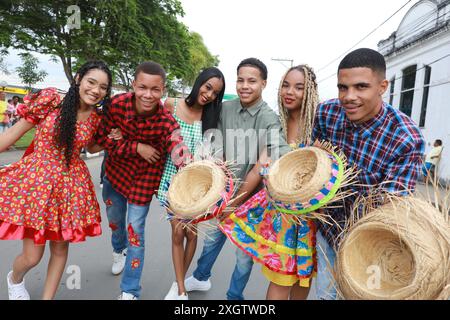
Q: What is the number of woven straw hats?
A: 3